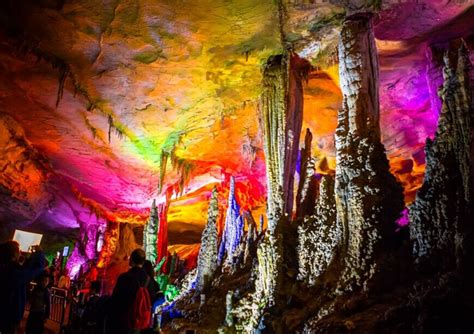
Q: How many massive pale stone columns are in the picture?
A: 2